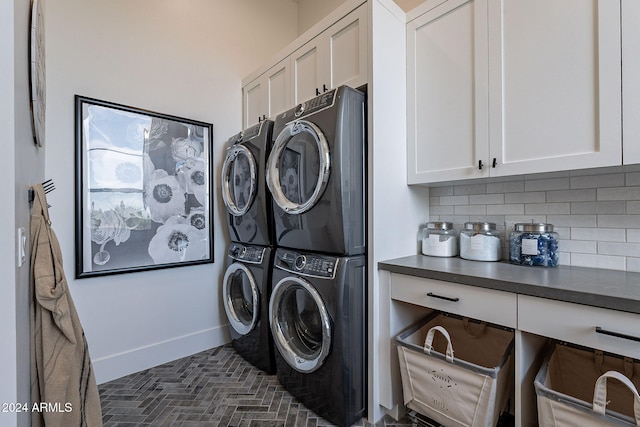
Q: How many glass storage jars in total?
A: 3